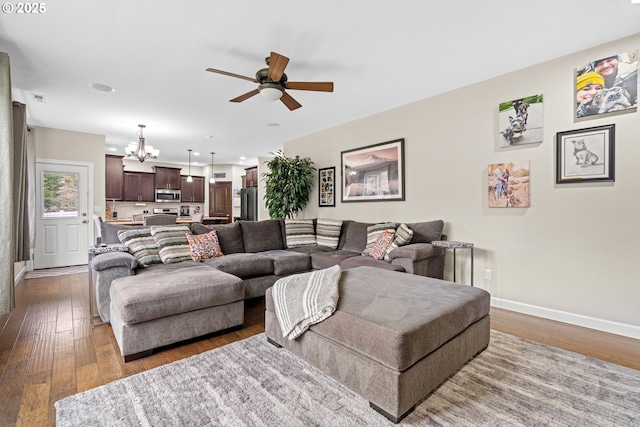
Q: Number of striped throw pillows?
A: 6